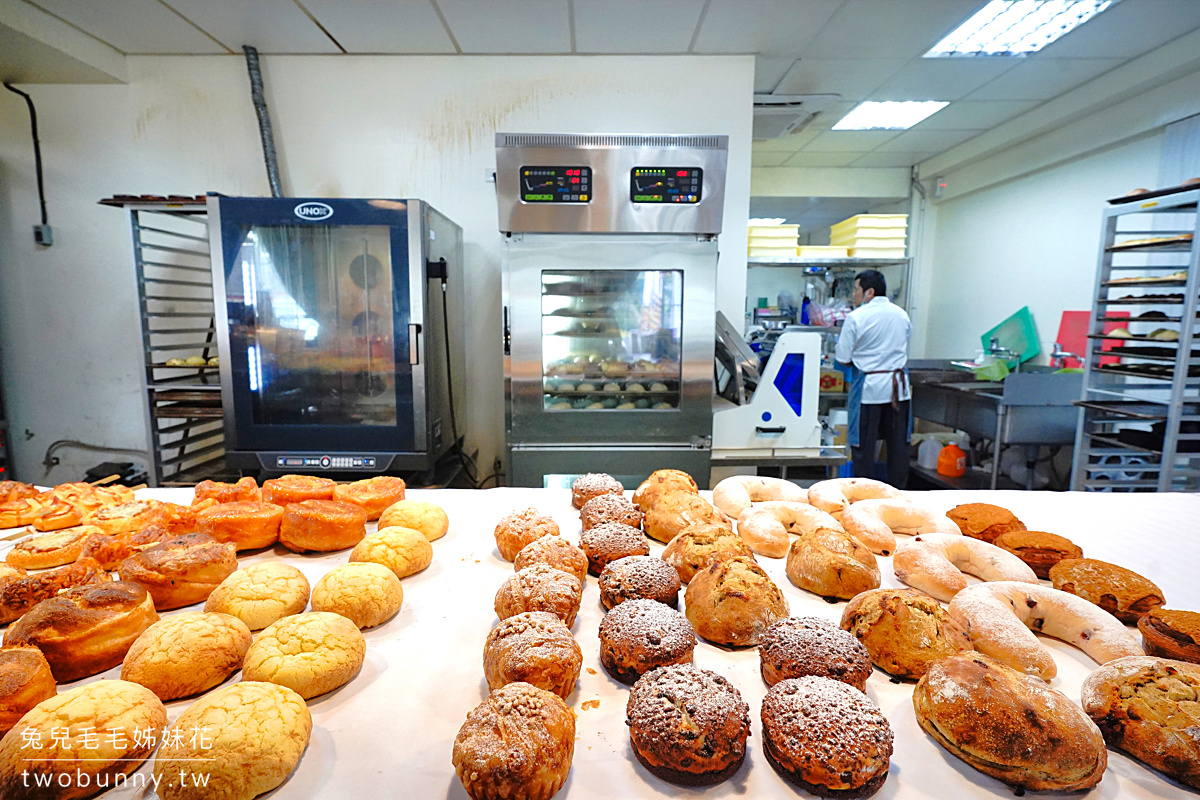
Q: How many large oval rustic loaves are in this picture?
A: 2